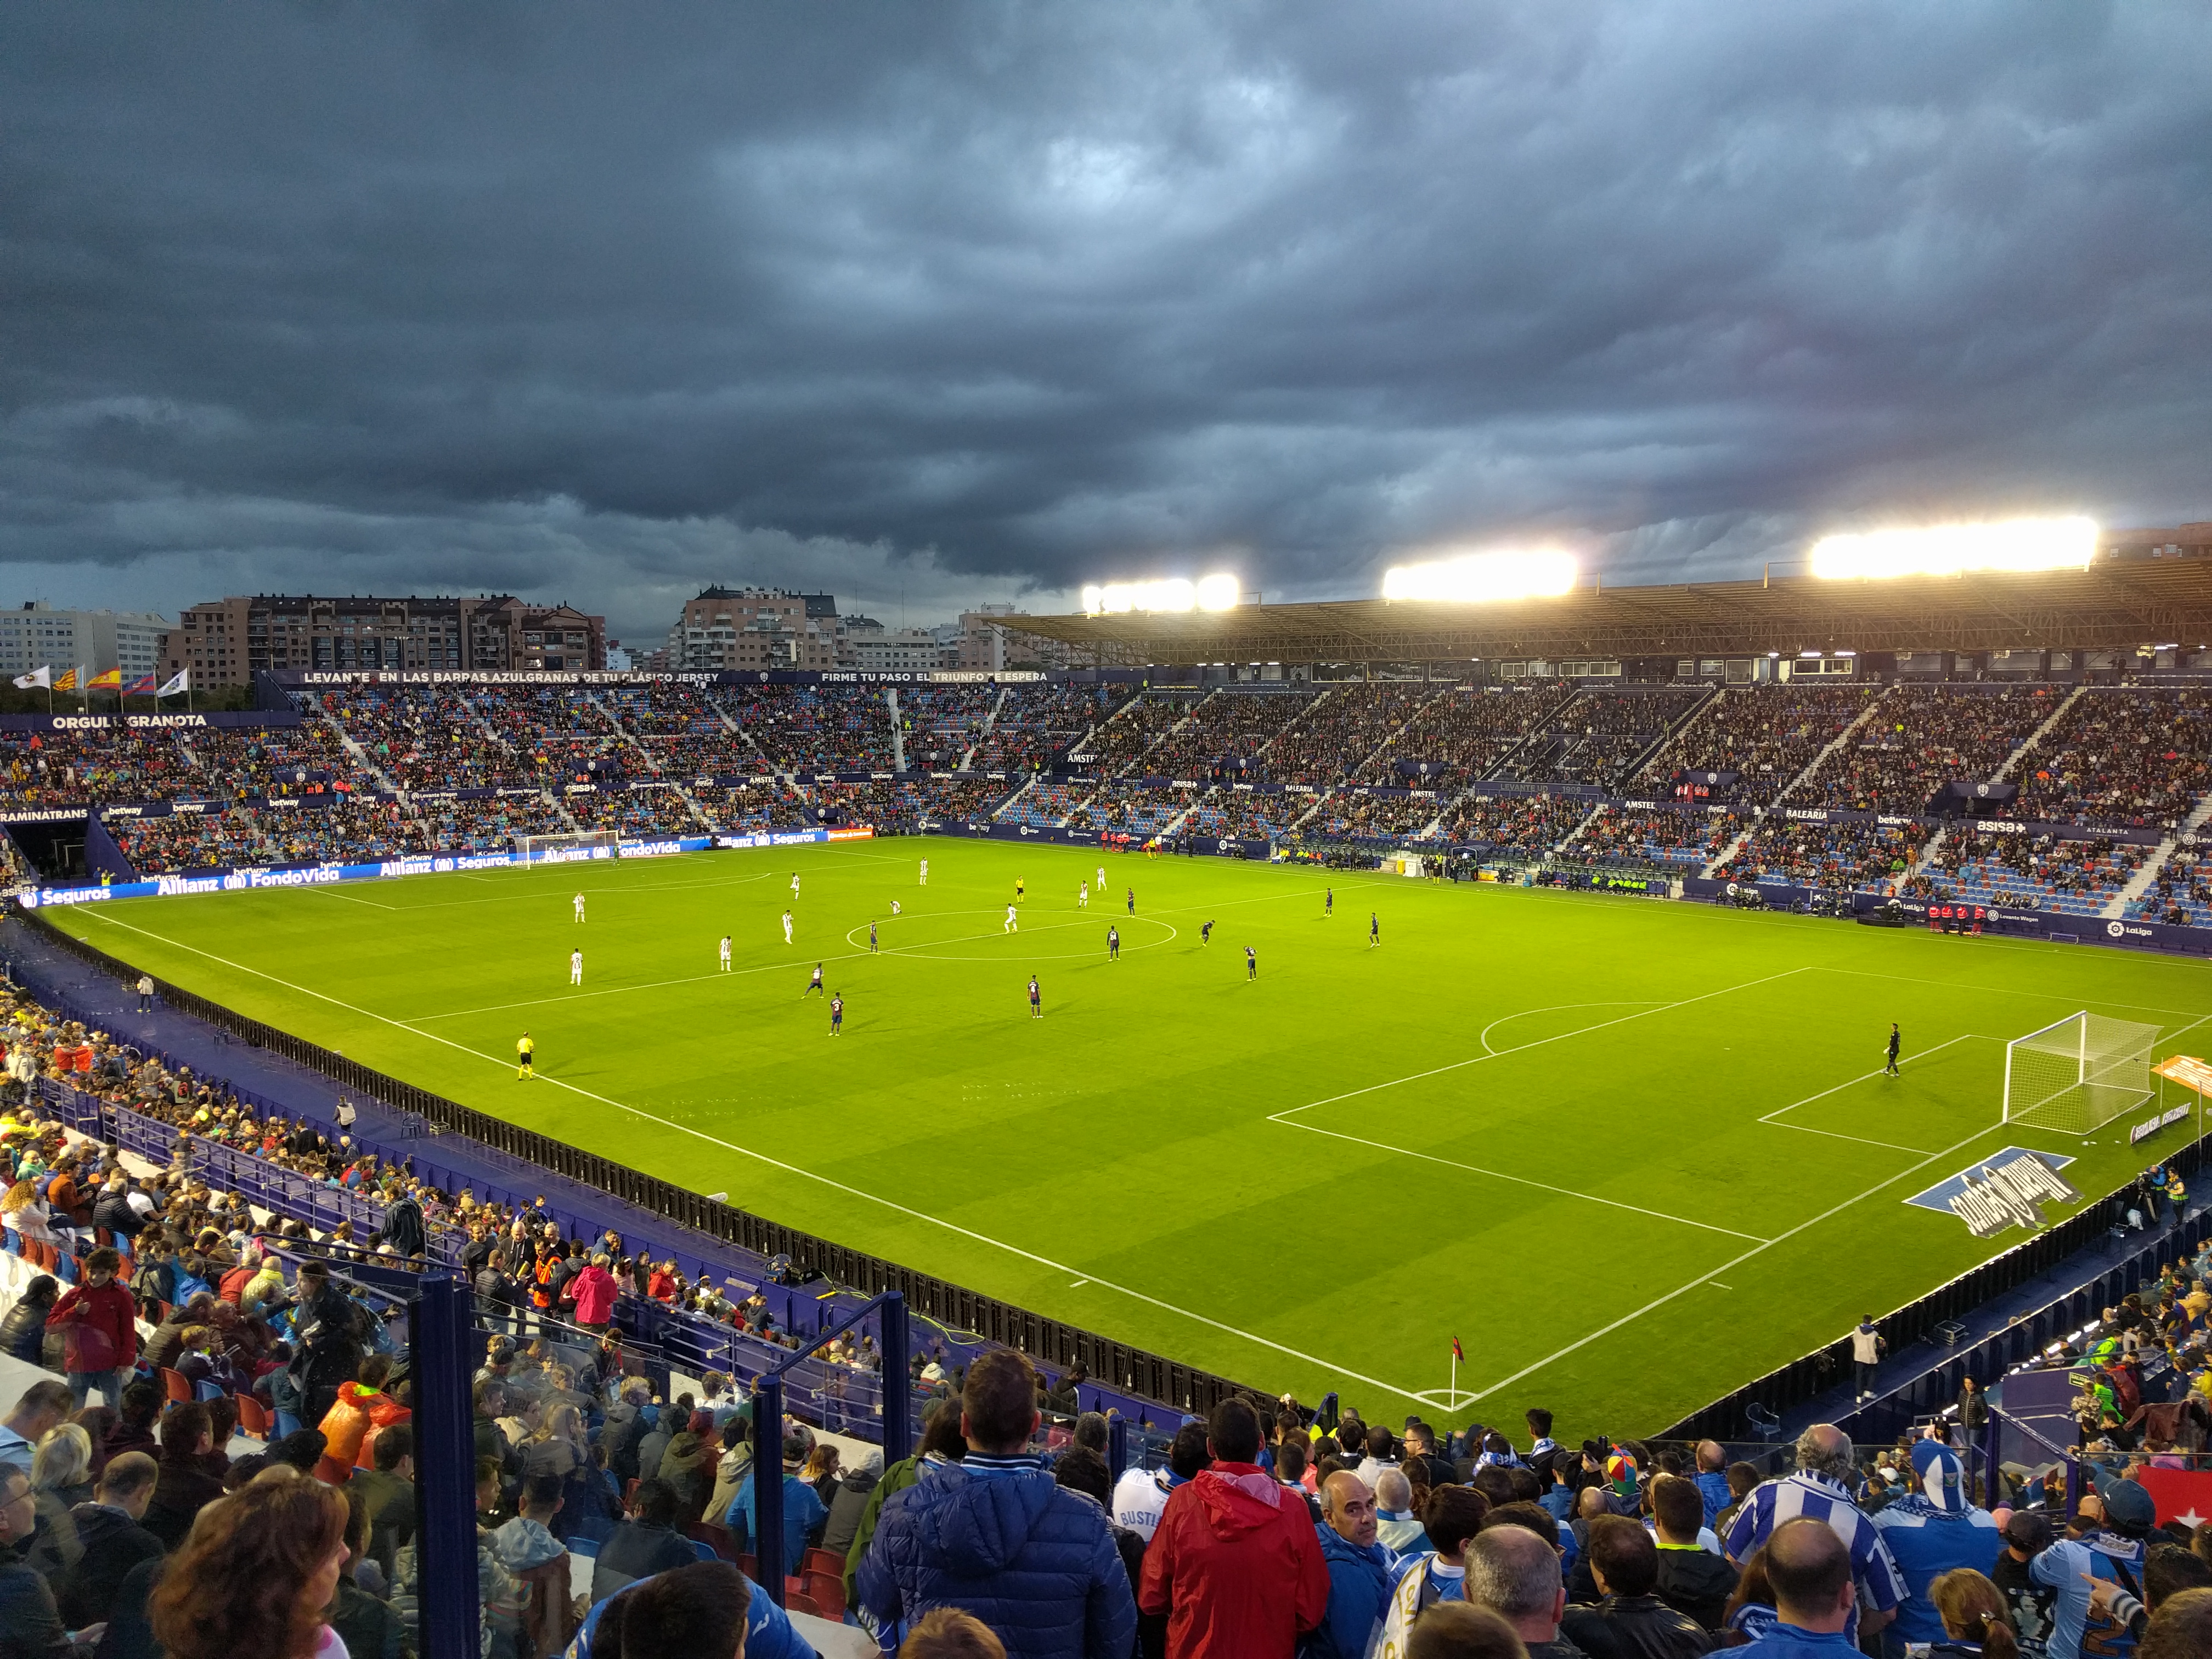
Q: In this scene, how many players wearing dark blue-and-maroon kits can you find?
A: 10